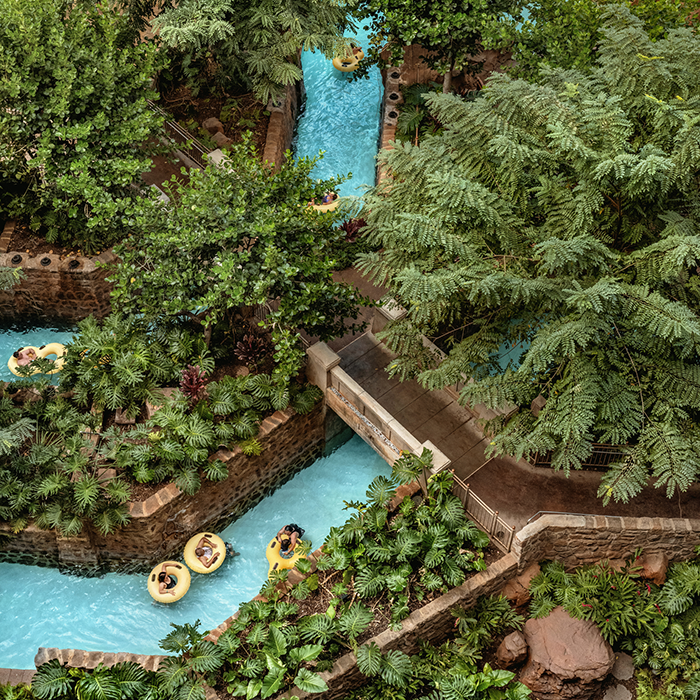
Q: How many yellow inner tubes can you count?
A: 6